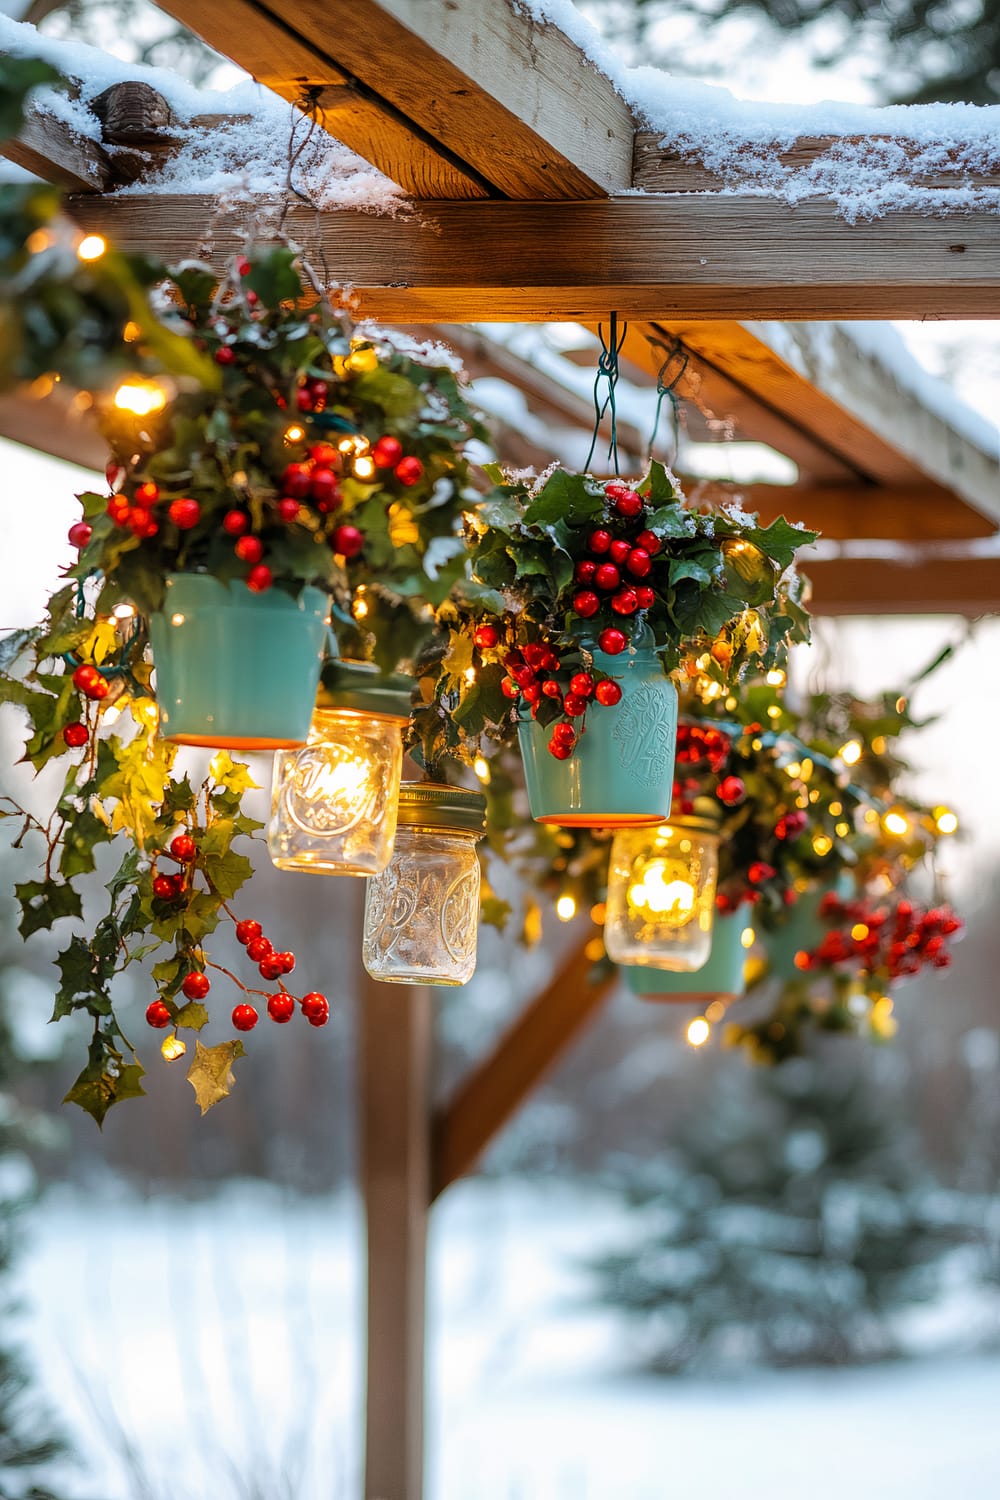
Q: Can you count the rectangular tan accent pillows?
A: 0